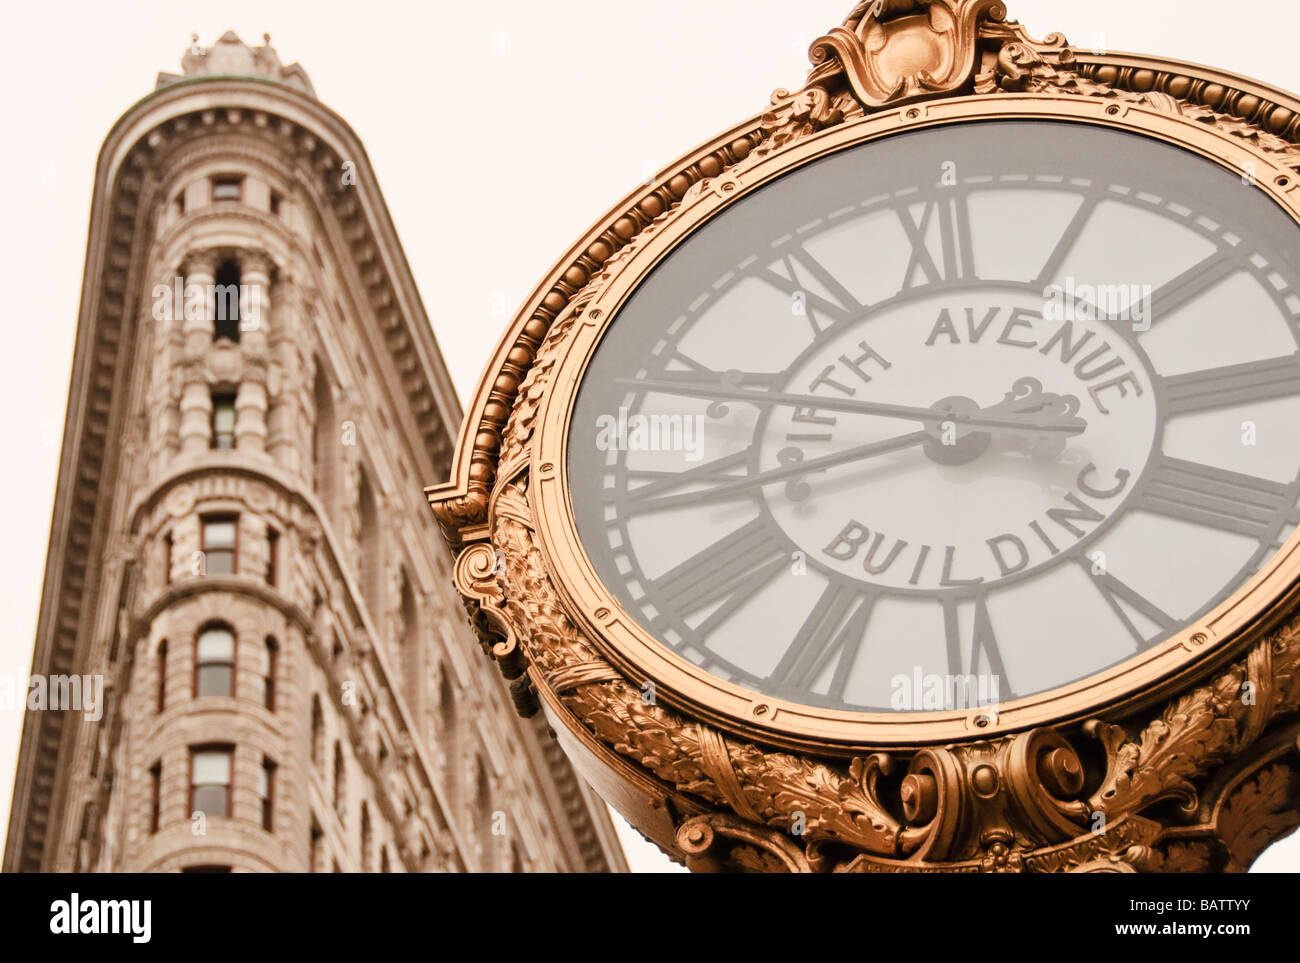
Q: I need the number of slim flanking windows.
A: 8